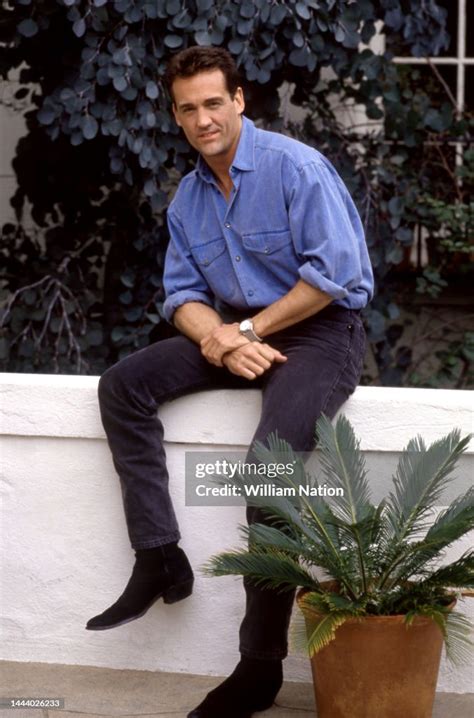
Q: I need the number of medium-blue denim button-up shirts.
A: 1